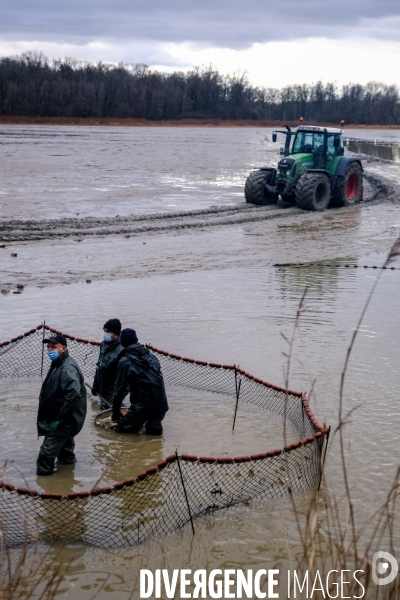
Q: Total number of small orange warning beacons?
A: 2